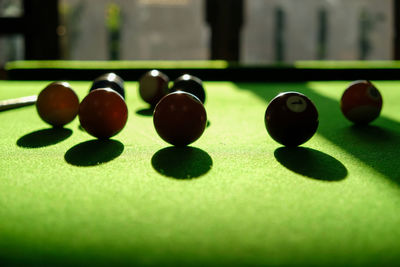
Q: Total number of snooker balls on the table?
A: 8